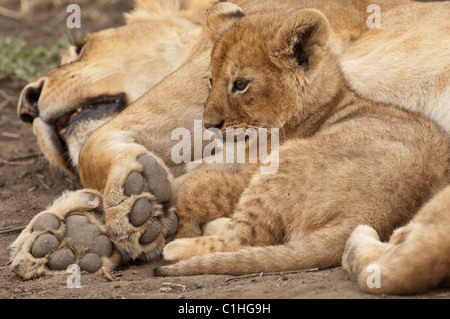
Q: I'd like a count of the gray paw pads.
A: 10